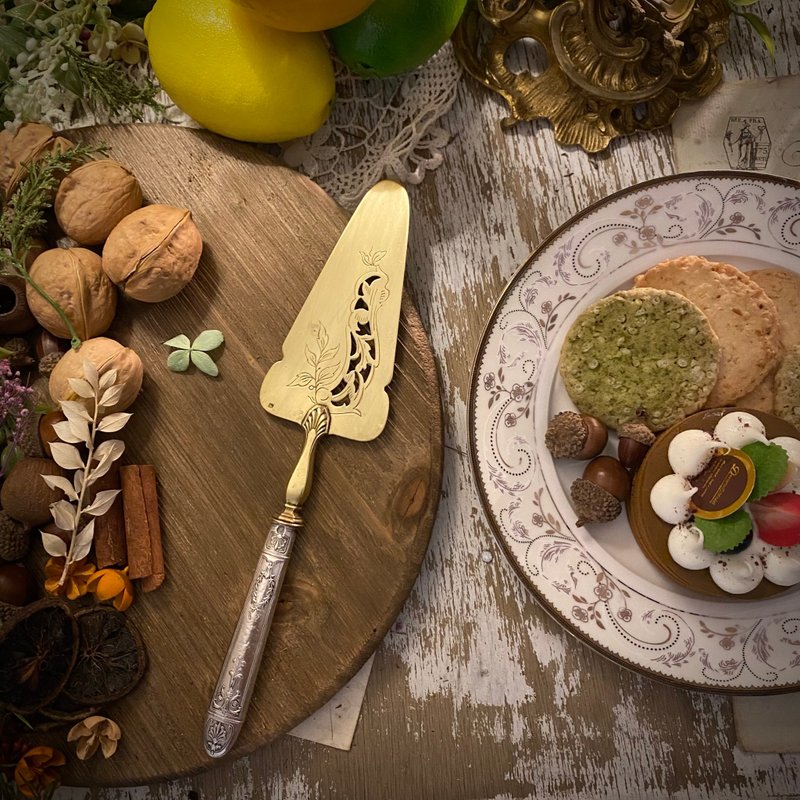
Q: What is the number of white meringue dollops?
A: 7